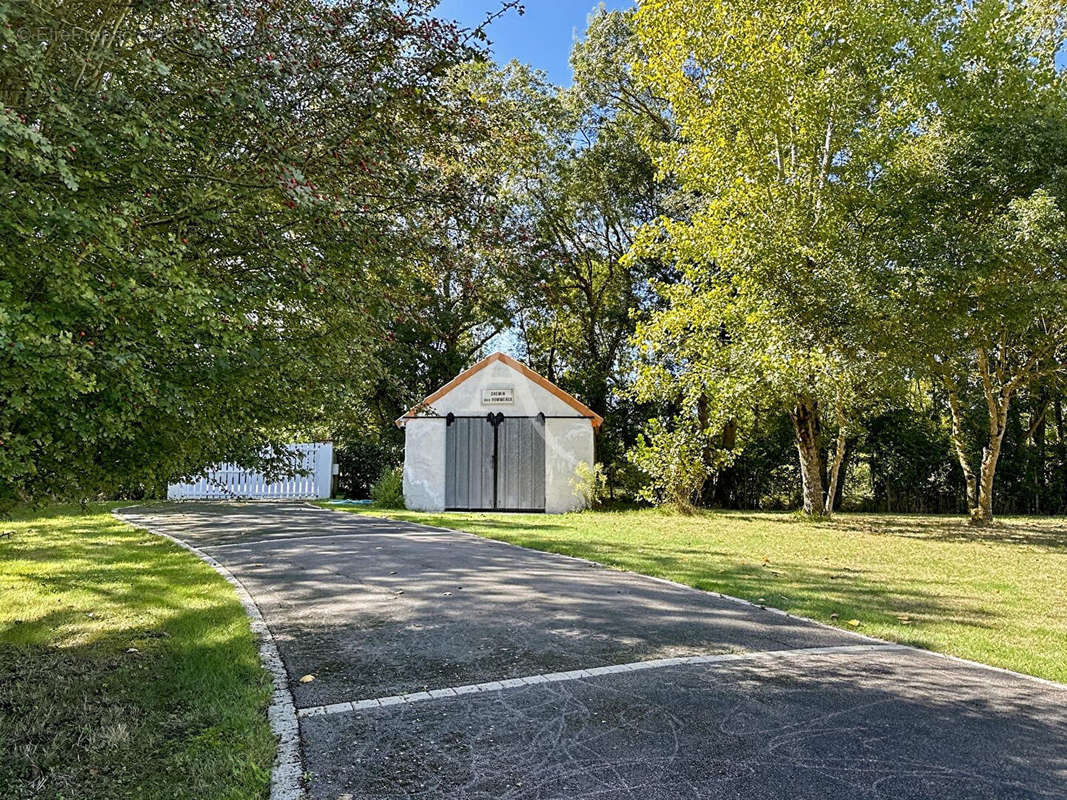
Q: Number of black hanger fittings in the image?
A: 4